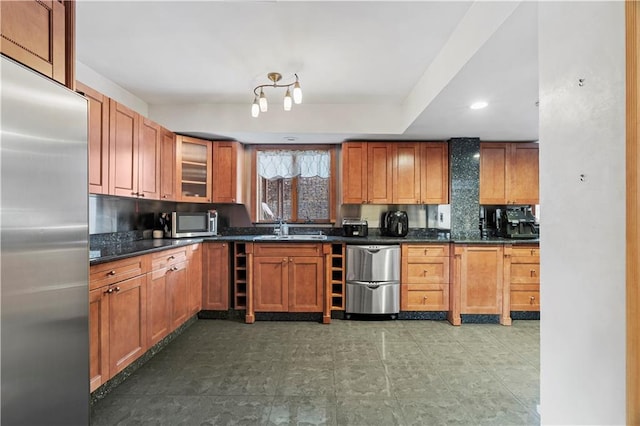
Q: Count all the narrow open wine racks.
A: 2